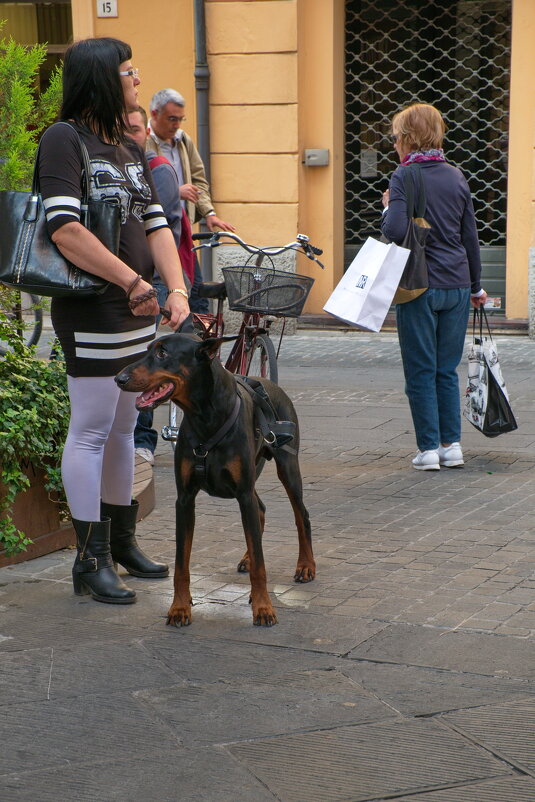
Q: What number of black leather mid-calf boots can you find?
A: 2